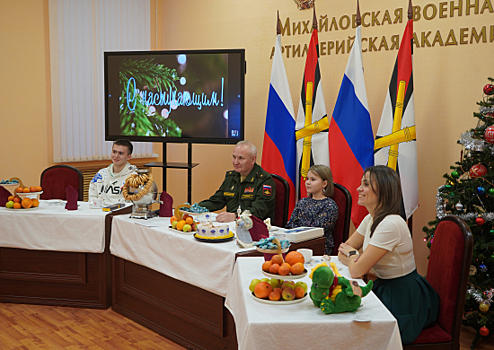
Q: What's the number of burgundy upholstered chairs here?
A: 4